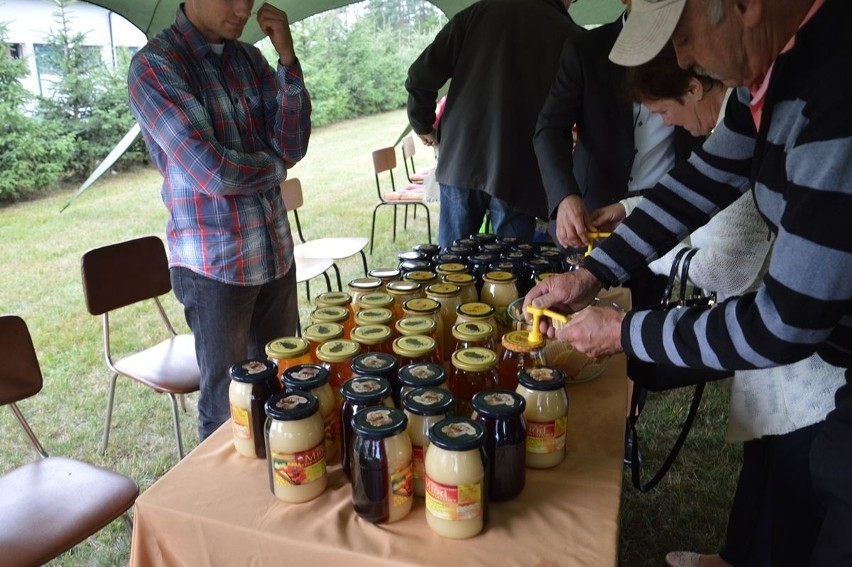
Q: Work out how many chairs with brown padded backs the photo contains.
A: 2